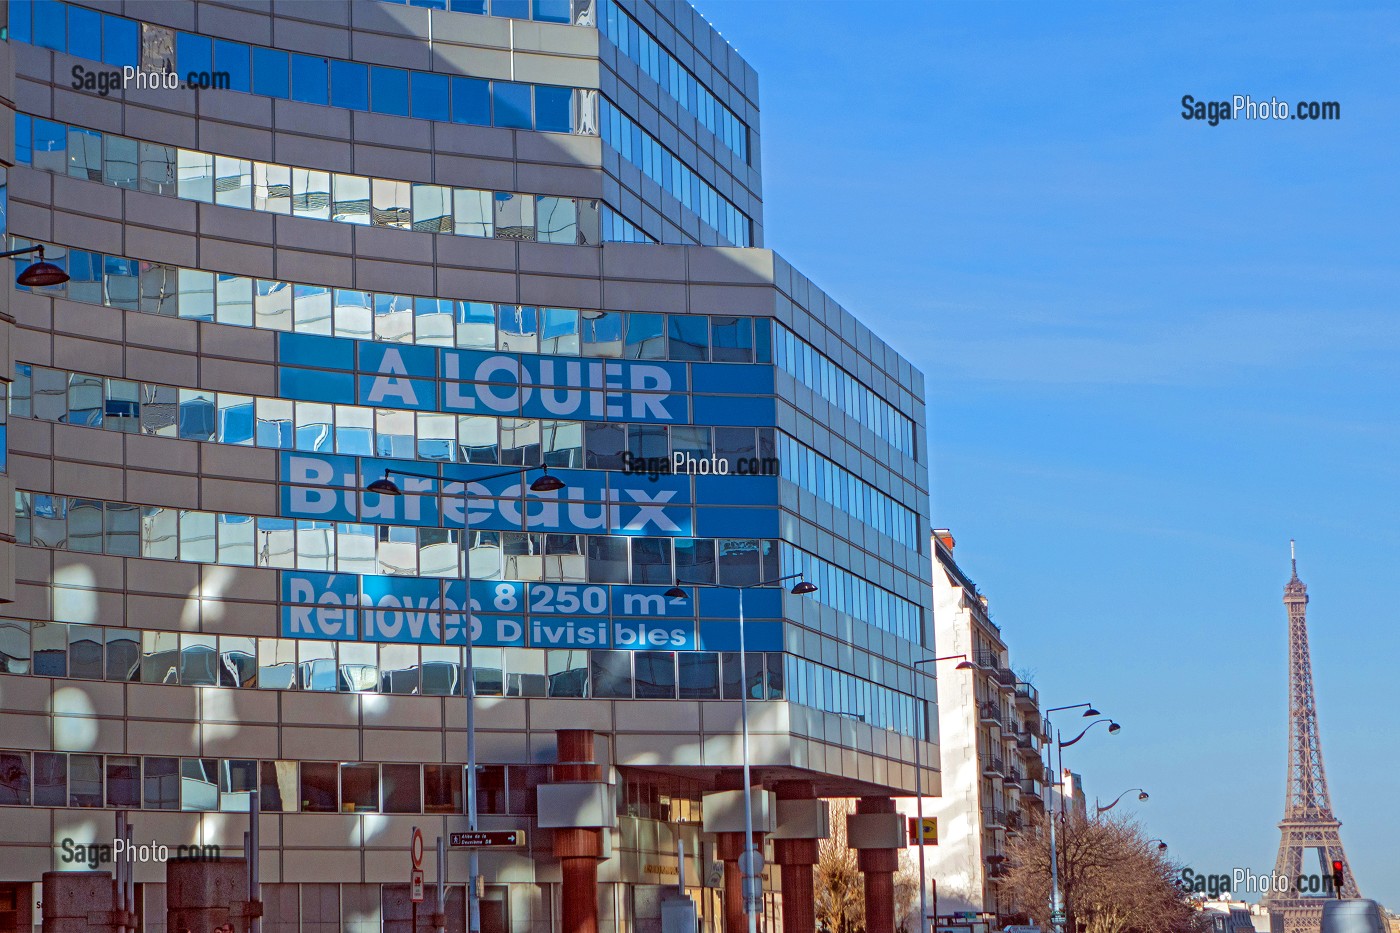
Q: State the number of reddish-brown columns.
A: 4